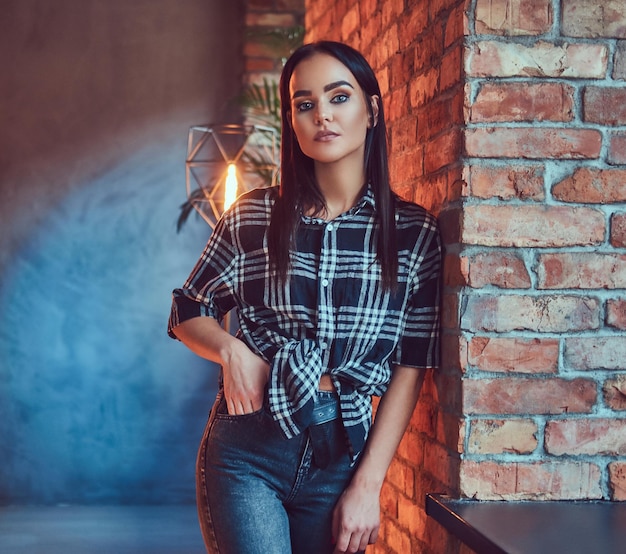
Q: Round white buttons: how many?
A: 3